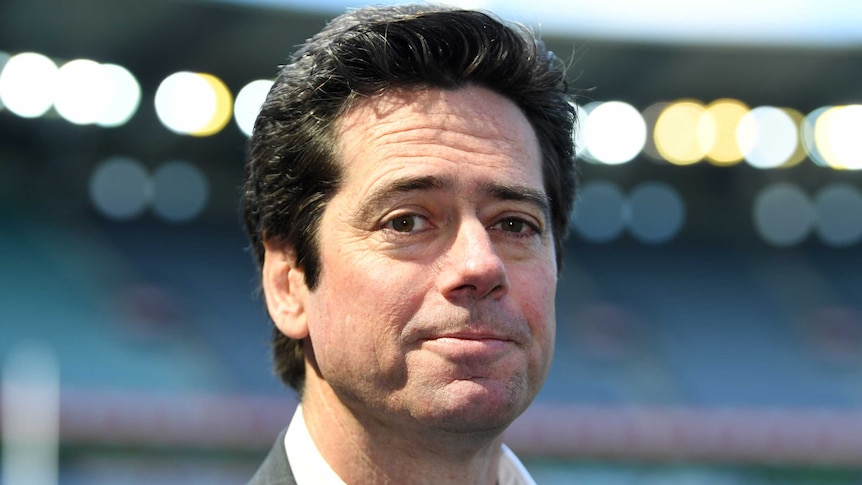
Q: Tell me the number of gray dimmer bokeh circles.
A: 6